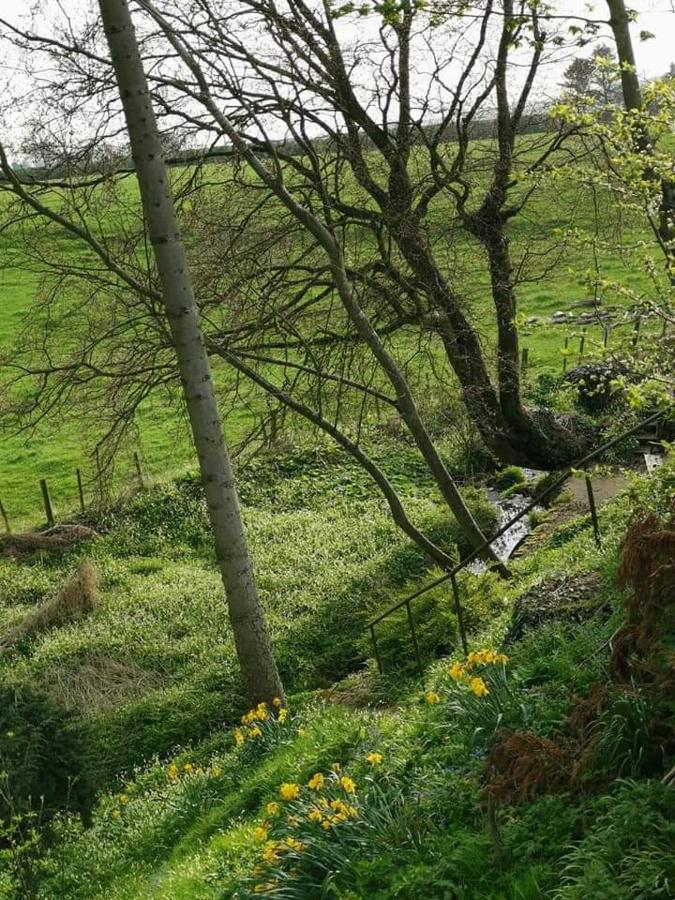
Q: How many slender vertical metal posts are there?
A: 4